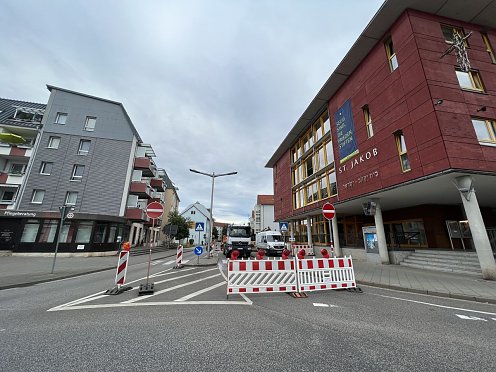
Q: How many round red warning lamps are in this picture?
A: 5